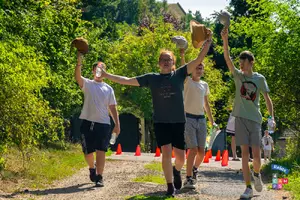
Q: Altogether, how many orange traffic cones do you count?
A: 9